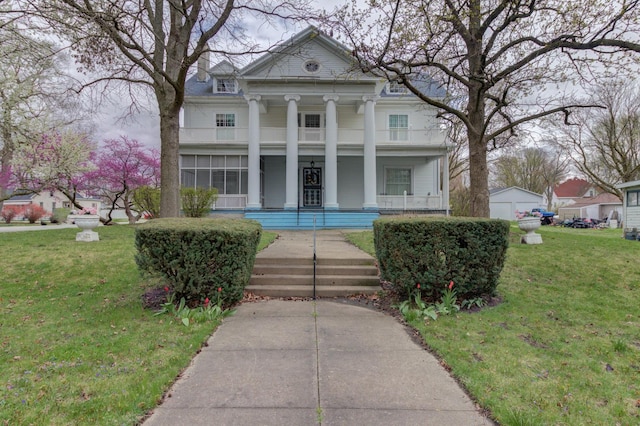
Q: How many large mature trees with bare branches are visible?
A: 2